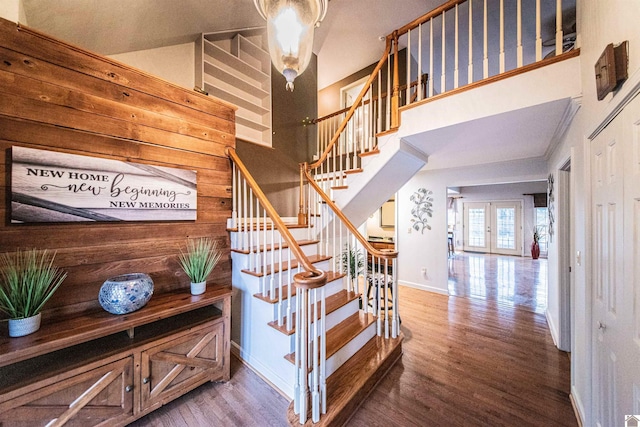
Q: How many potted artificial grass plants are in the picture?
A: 2